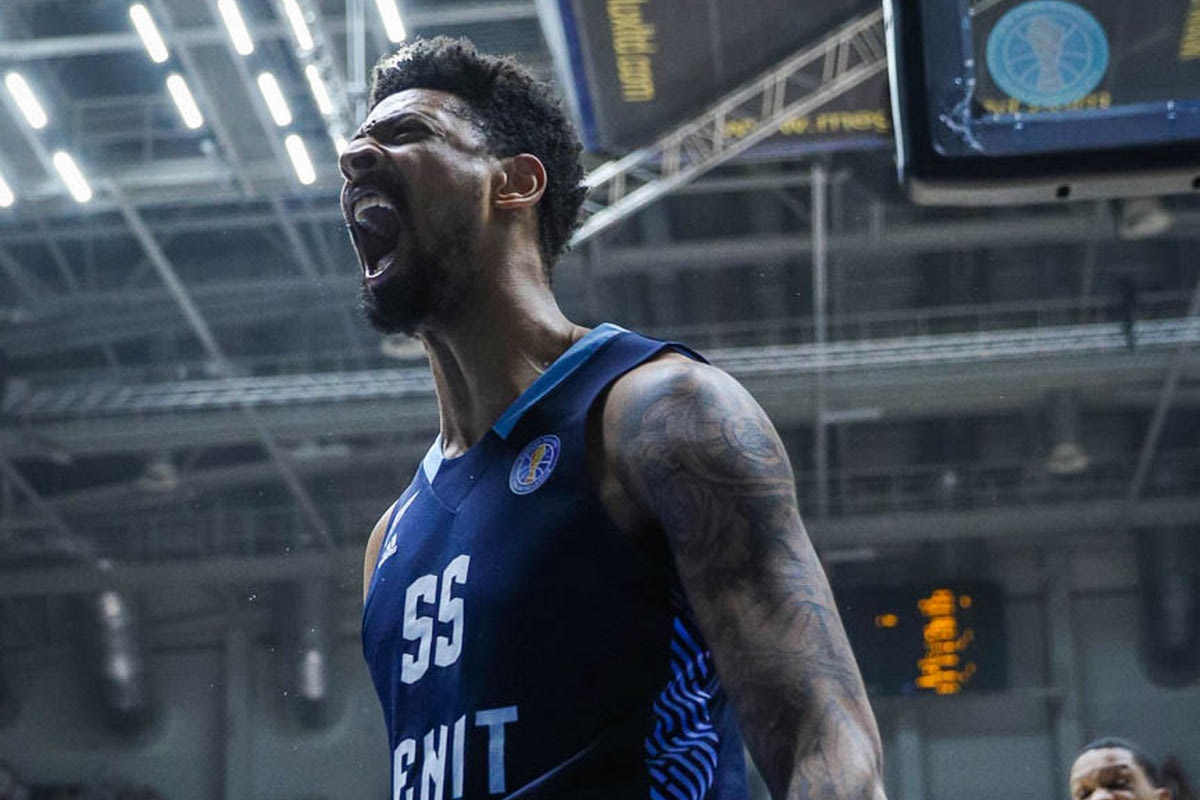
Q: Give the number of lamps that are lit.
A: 12